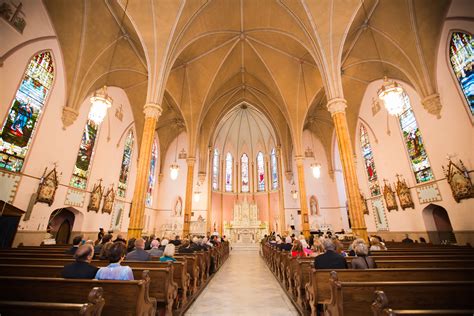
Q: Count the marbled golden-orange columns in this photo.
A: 4